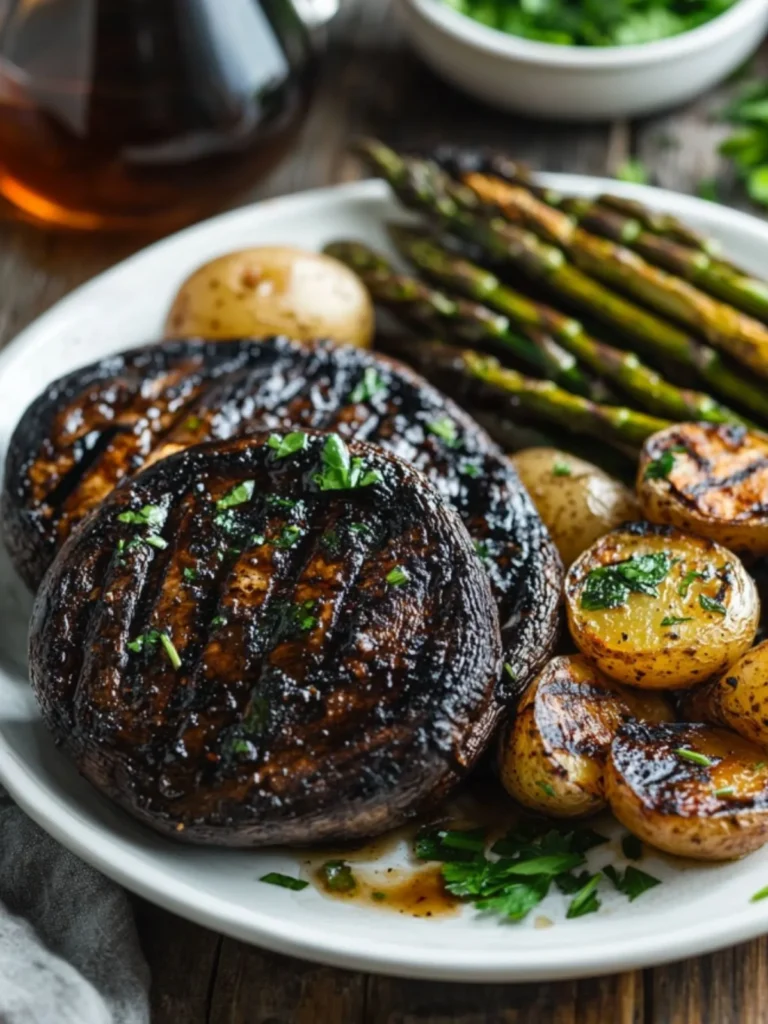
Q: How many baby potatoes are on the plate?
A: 7